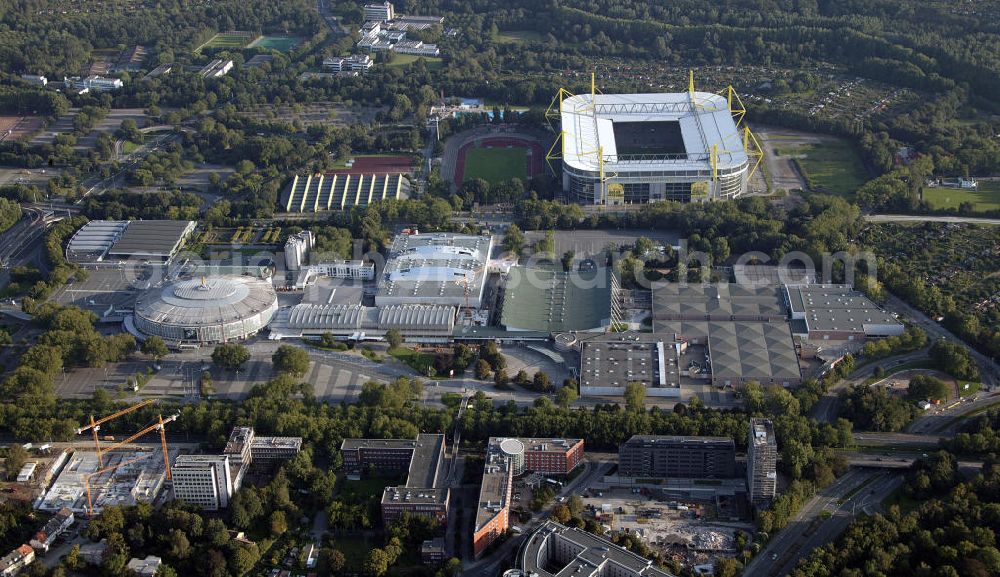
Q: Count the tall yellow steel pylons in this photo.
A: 8